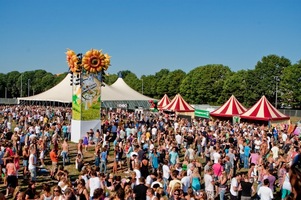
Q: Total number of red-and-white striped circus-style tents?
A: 4